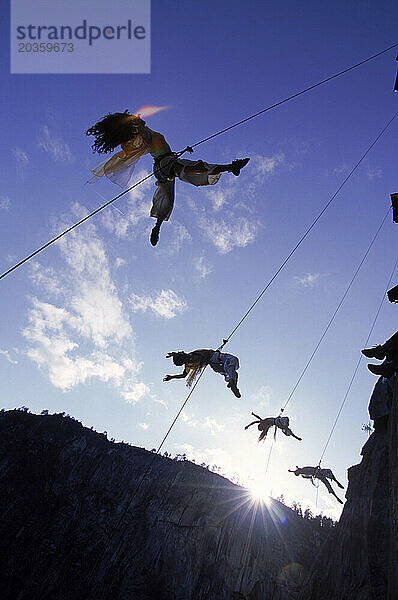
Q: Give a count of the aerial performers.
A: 4